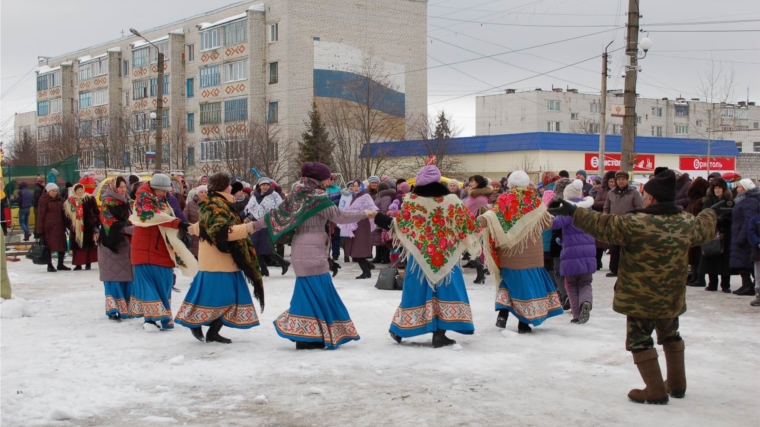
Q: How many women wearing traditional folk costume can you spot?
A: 6